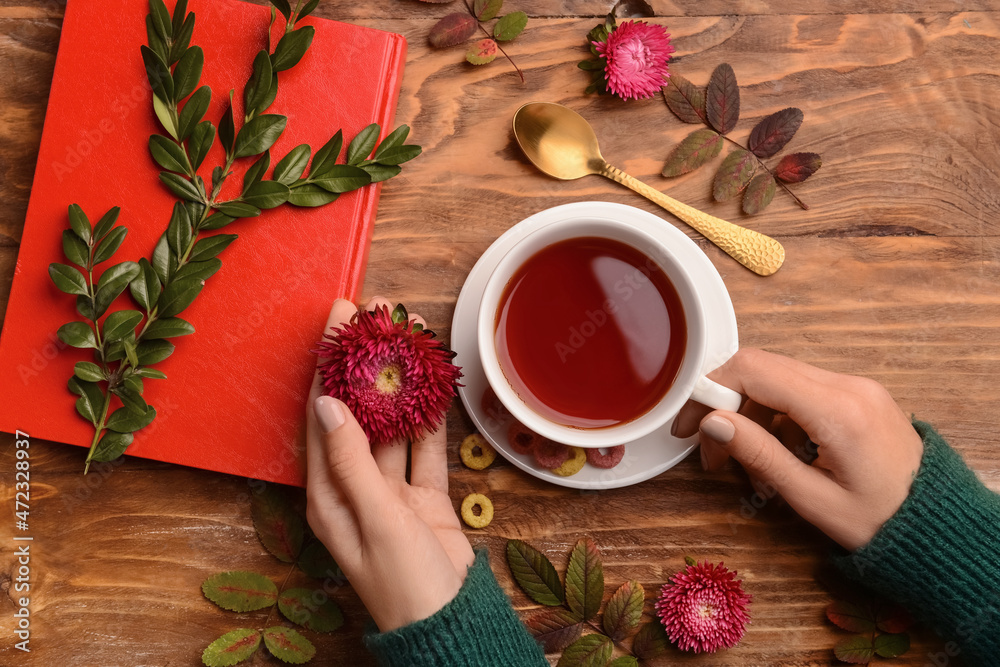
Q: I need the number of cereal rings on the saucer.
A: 5